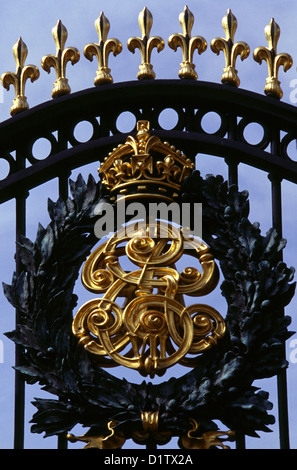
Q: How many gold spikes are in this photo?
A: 7